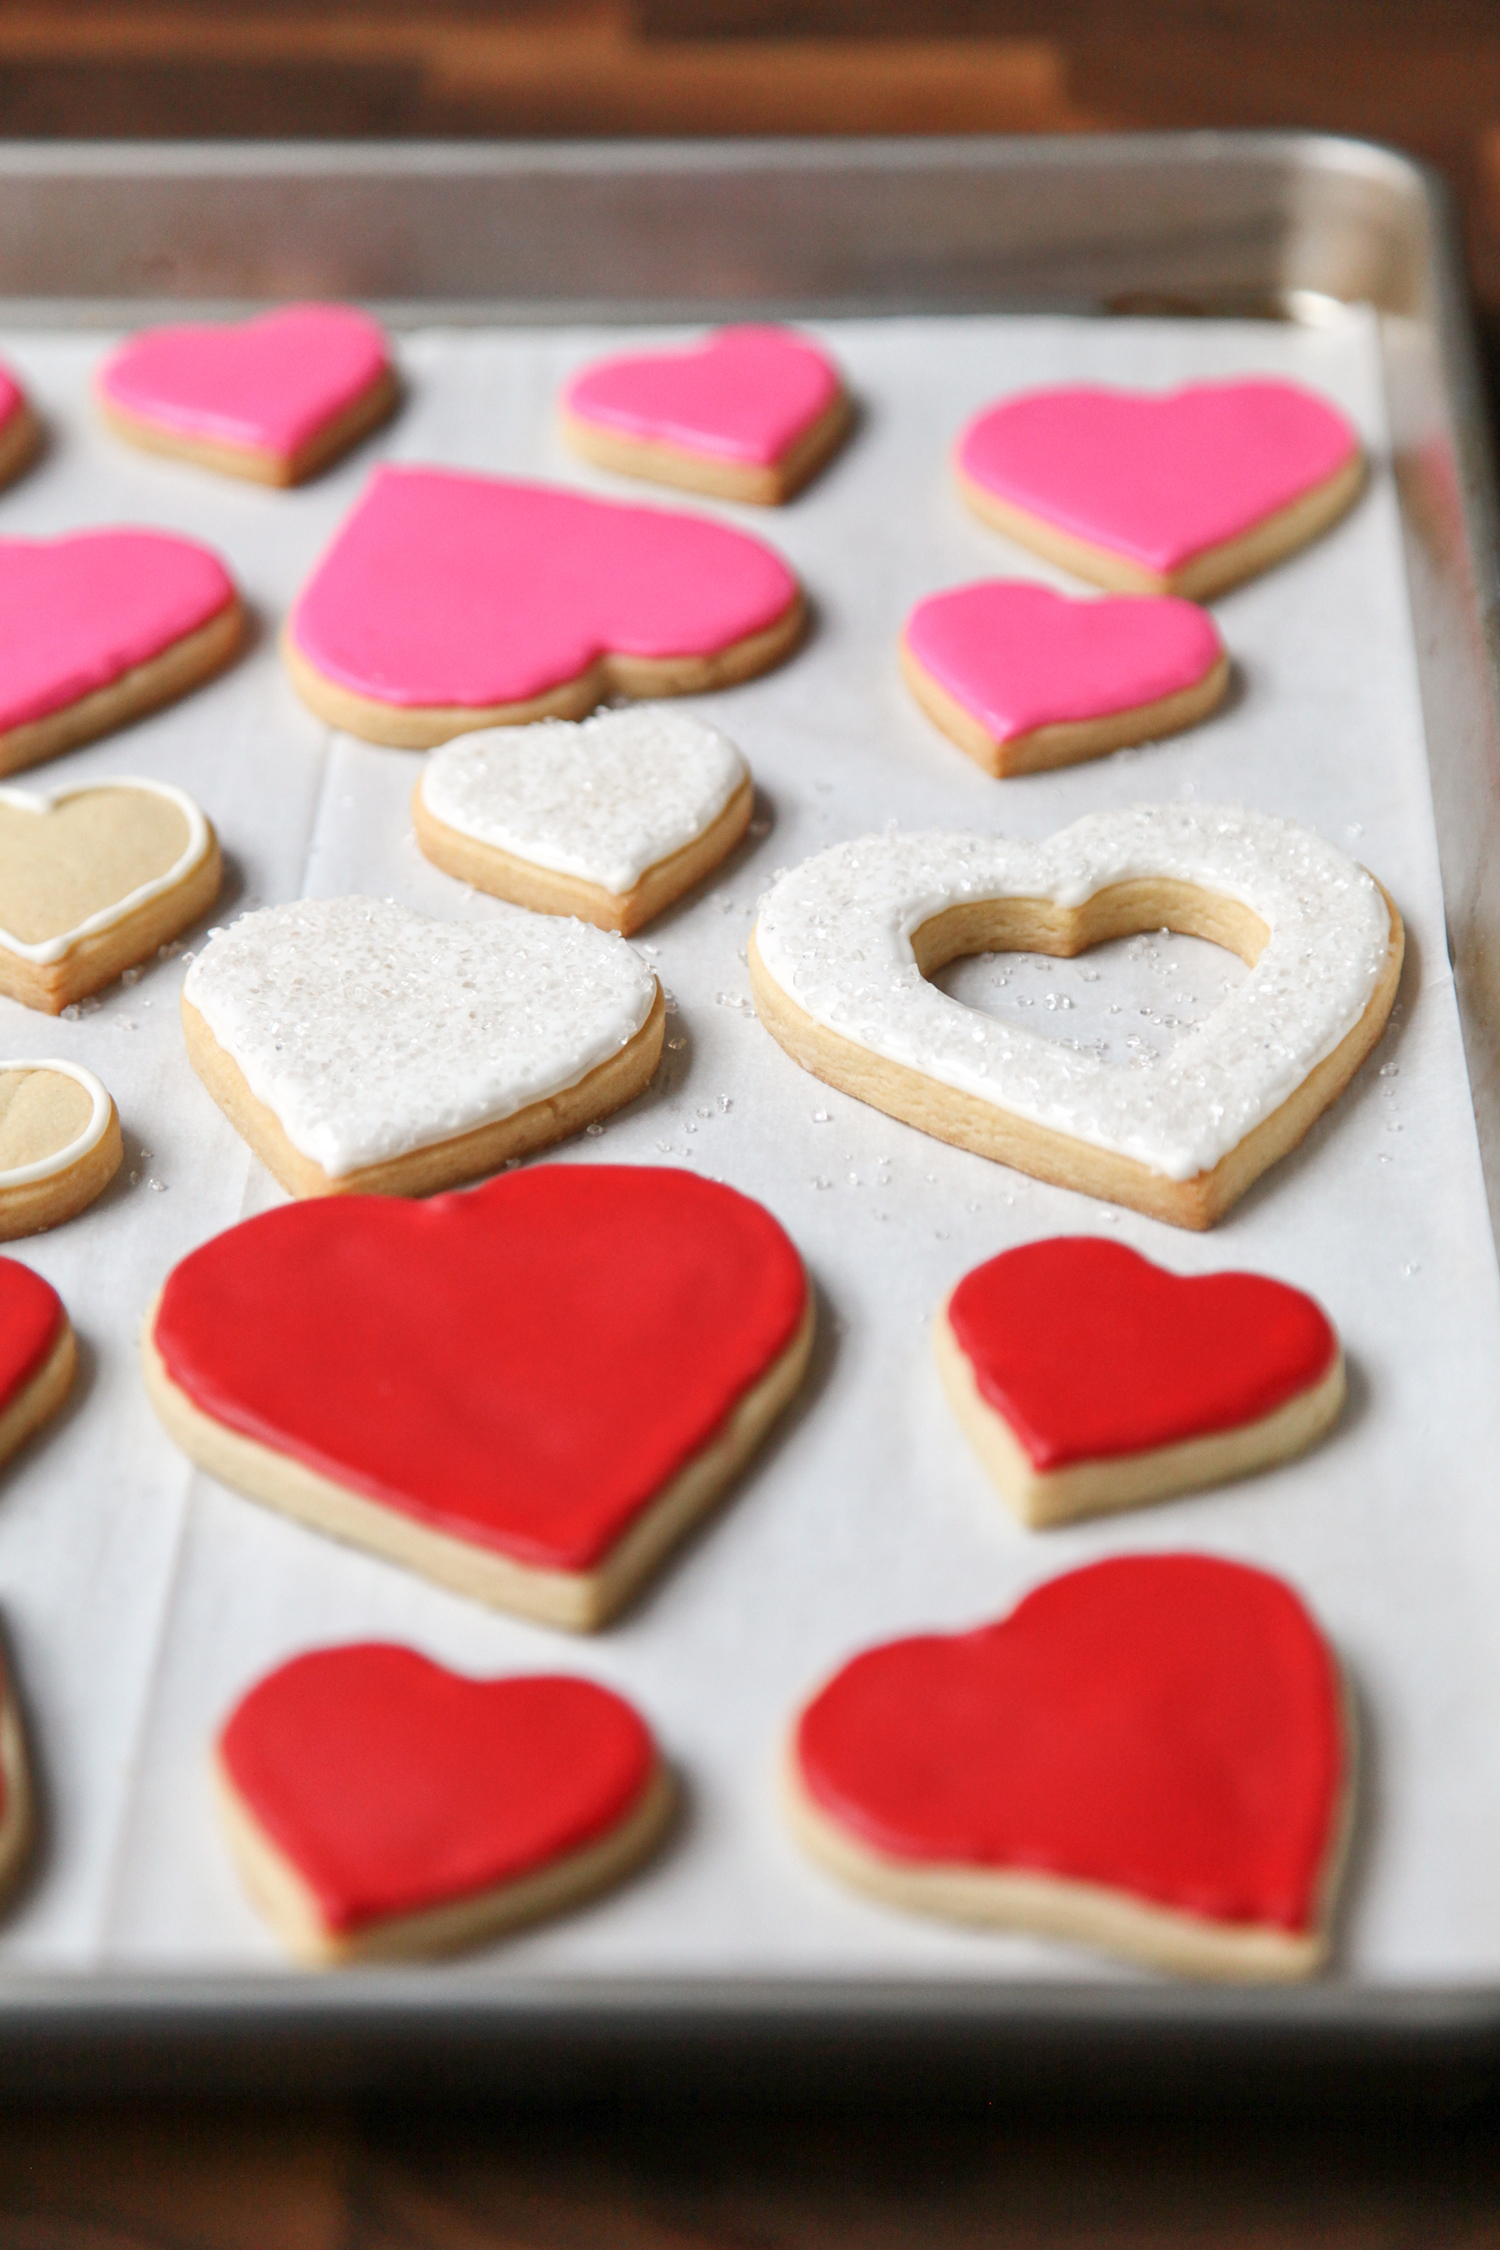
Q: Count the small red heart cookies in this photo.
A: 2